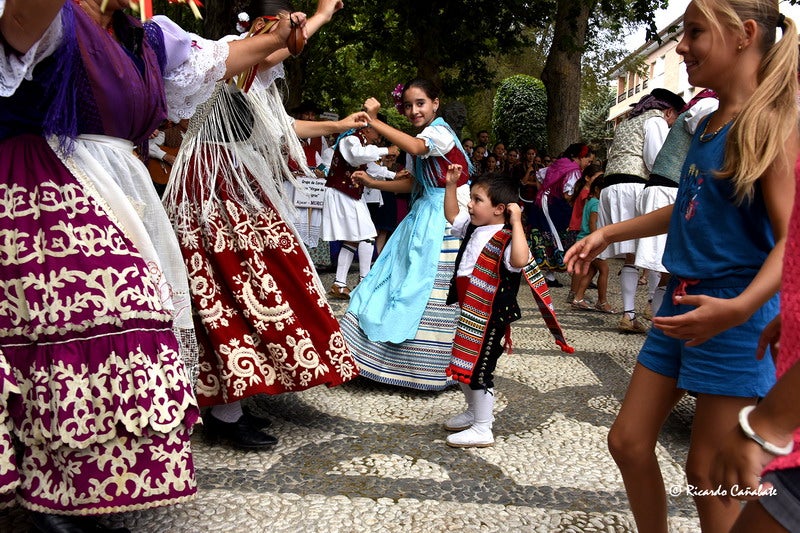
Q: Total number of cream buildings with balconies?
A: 1